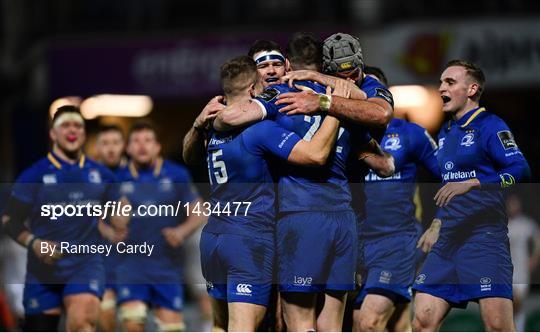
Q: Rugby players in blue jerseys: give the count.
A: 9